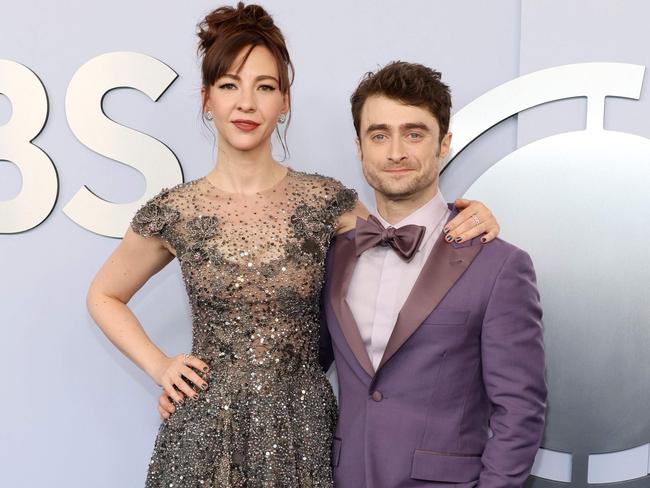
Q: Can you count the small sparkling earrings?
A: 2